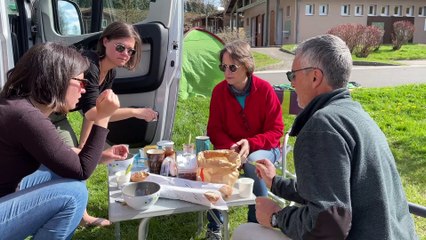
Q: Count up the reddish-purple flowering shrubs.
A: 3